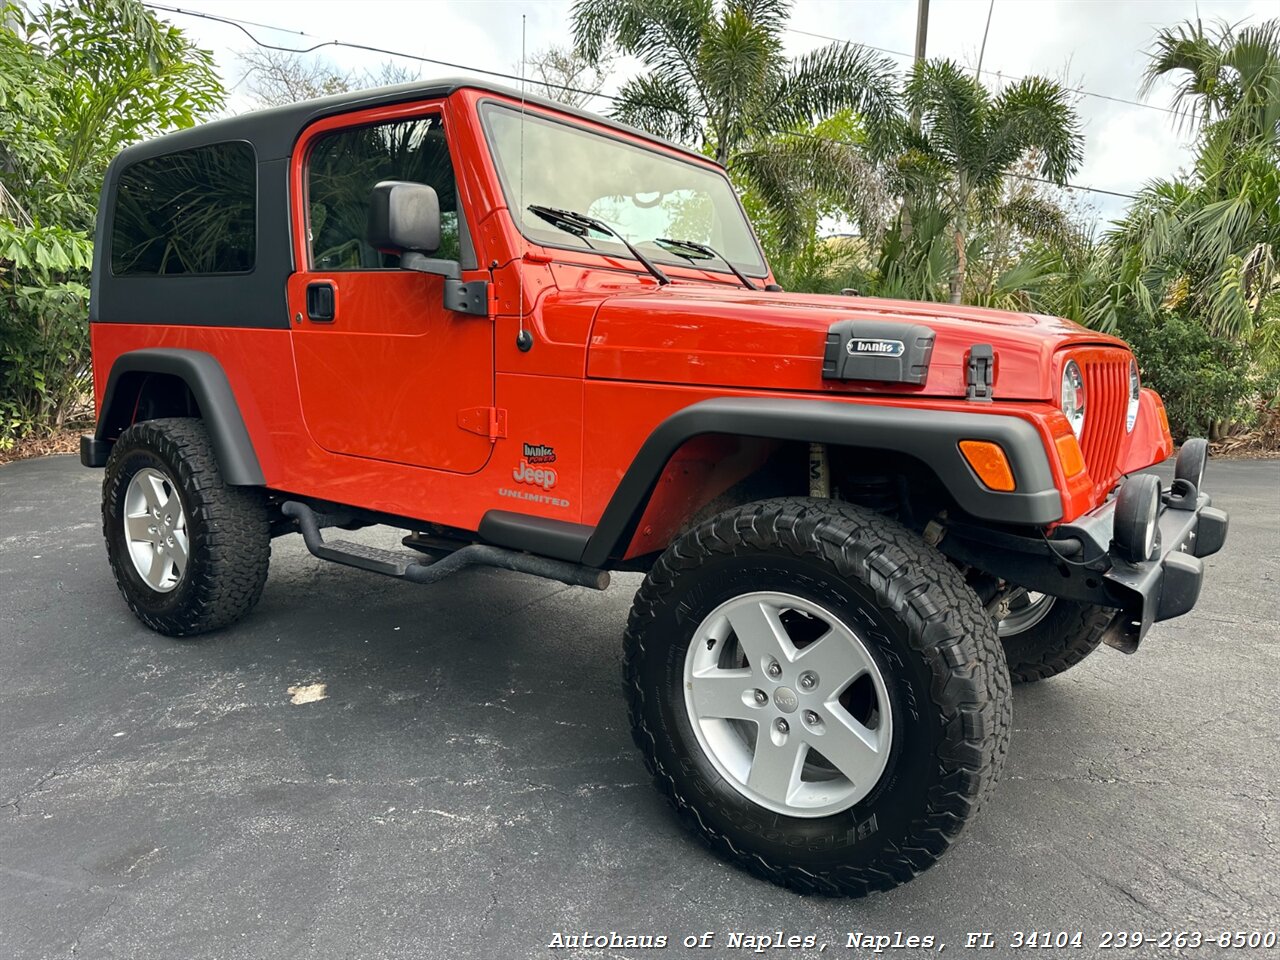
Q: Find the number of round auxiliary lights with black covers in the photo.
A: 2